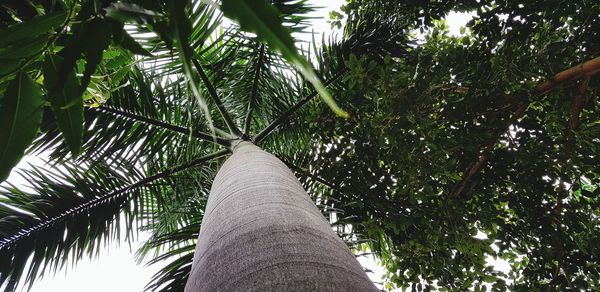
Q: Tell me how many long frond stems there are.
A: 6